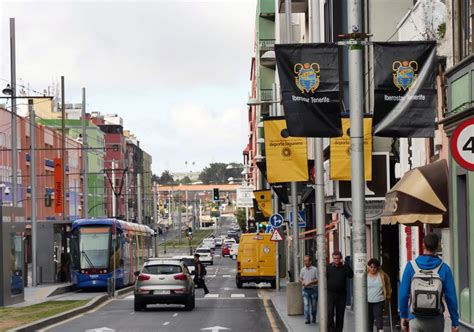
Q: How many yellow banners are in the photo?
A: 3